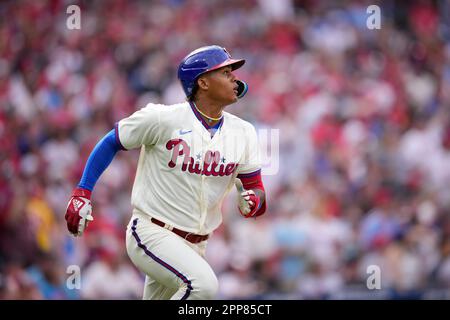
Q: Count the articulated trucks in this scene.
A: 0